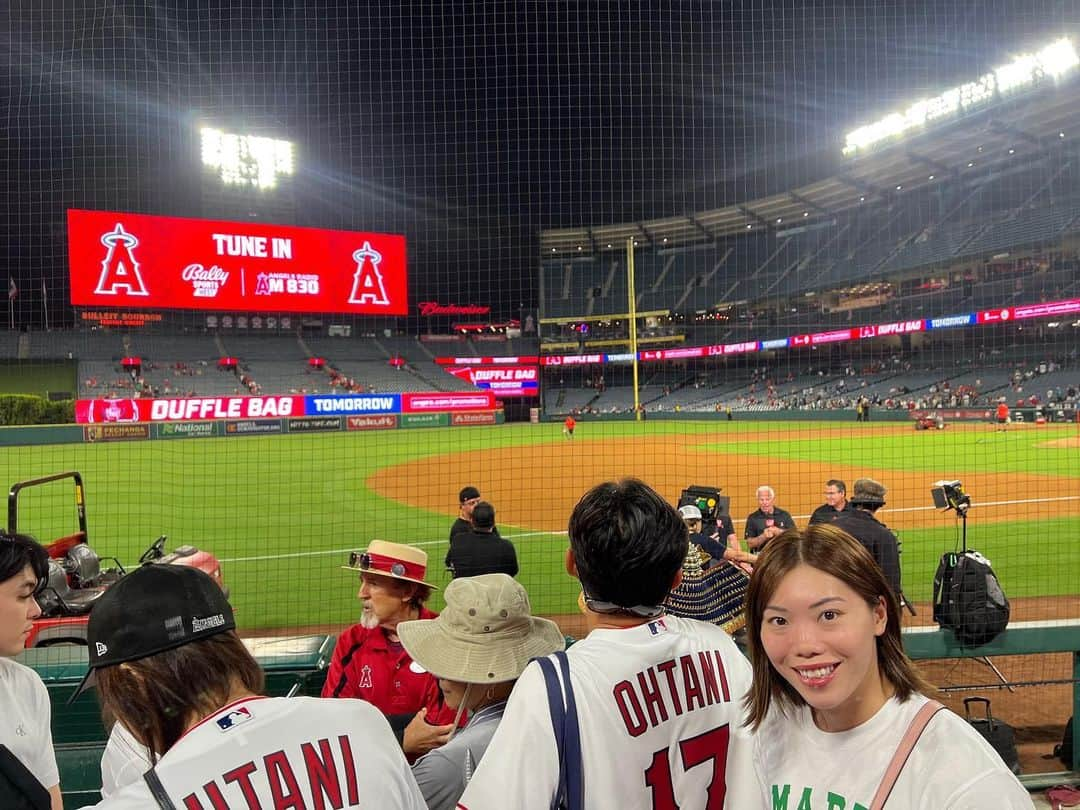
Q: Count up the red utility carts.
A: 2